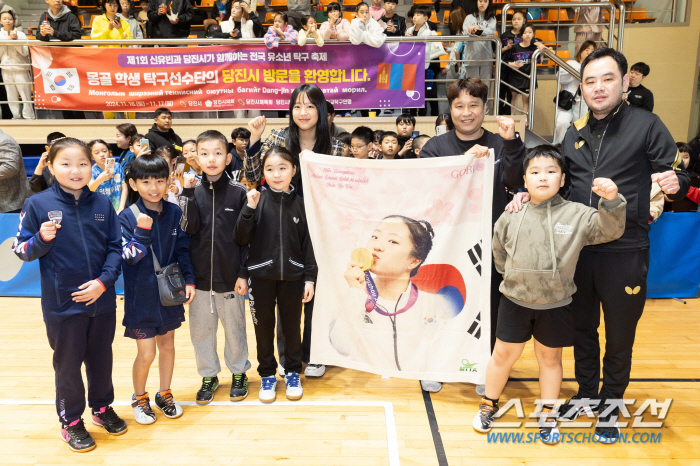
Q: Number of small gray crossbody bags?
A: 1